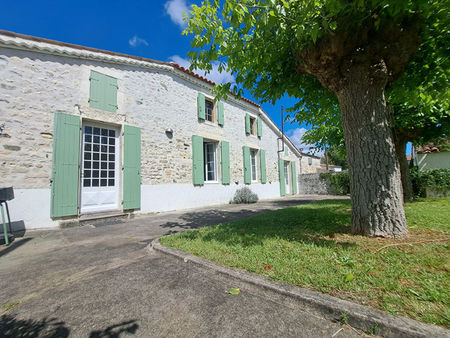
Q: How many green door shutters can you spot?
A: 4